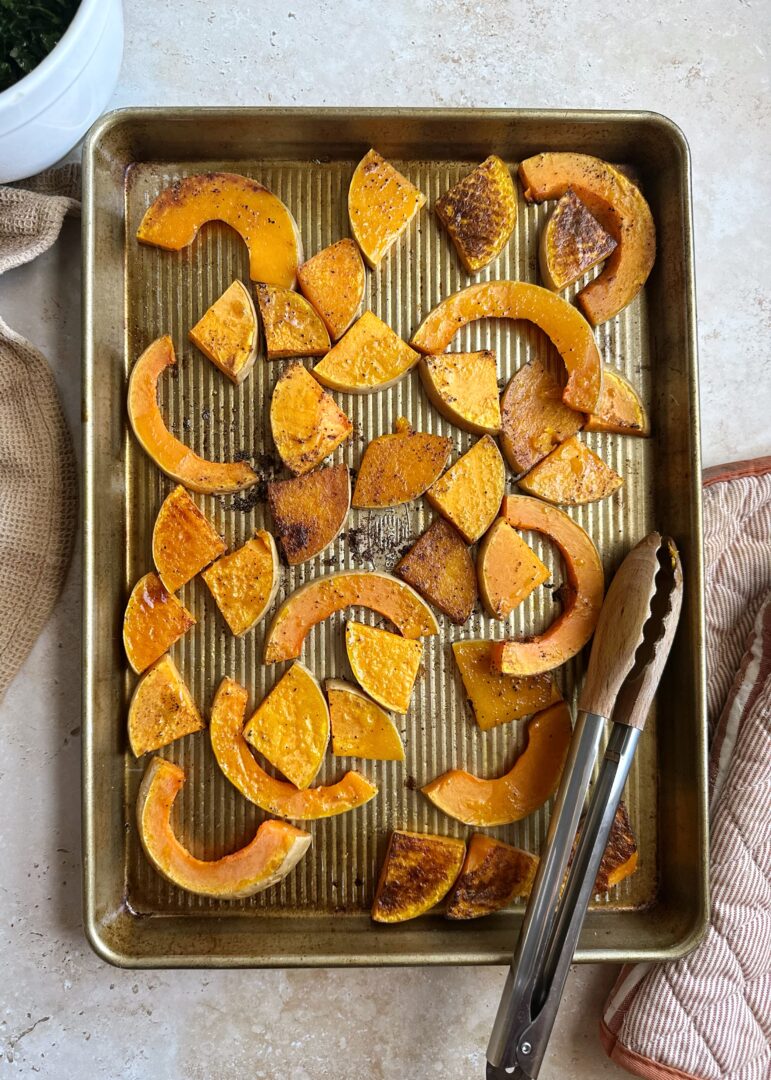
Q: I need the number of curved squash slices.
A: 9